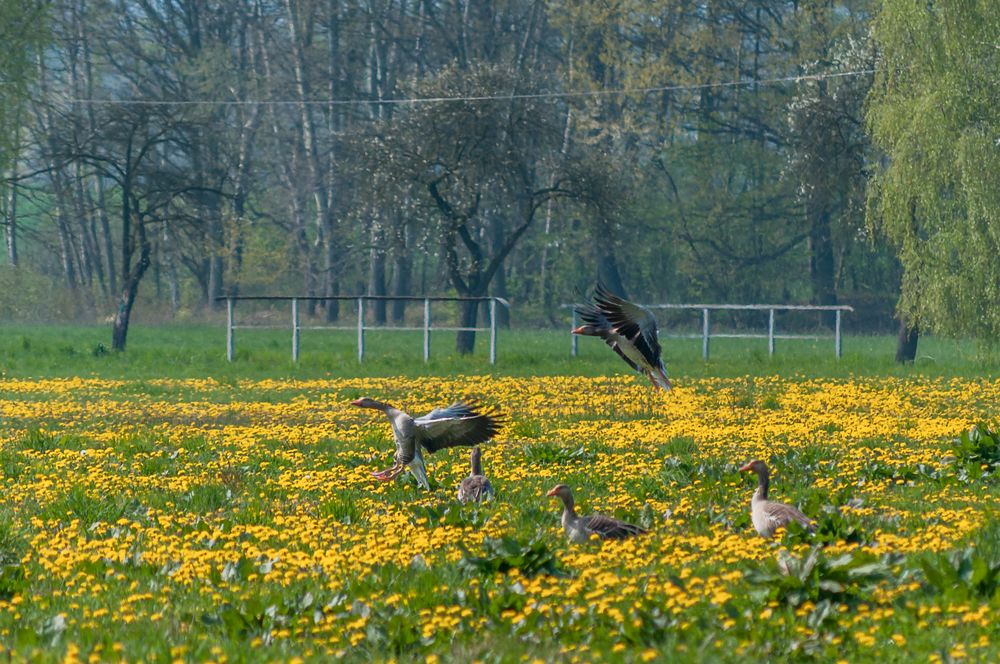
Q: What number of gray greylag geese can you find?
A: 5